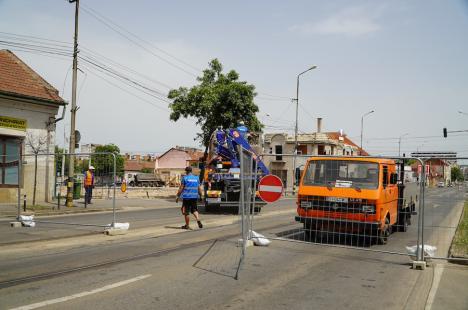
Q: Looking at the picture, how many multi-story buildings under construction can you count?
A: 1